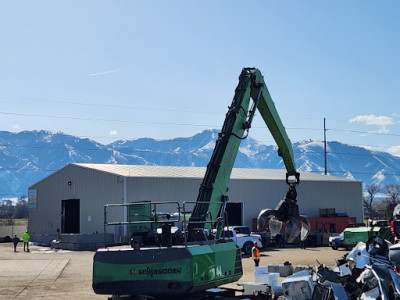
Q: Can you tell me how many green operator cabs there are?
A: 1